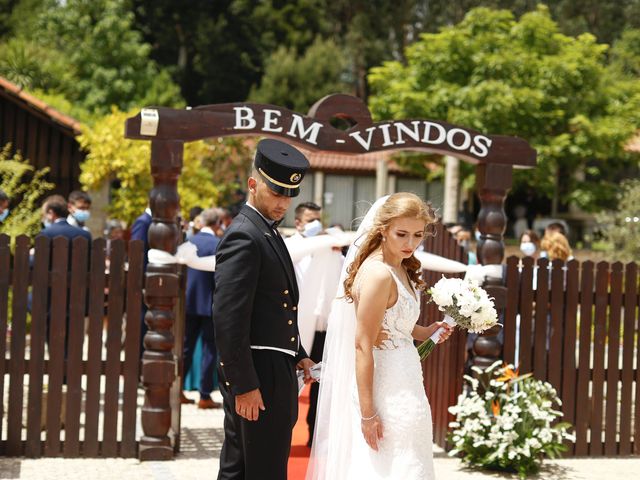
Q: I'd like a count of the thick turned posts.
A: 2